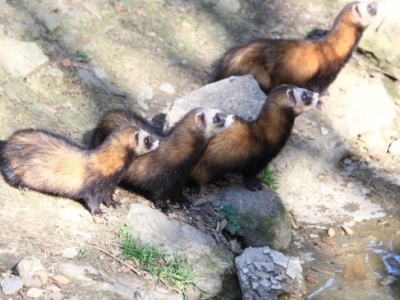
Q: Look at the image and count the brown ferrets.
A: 4